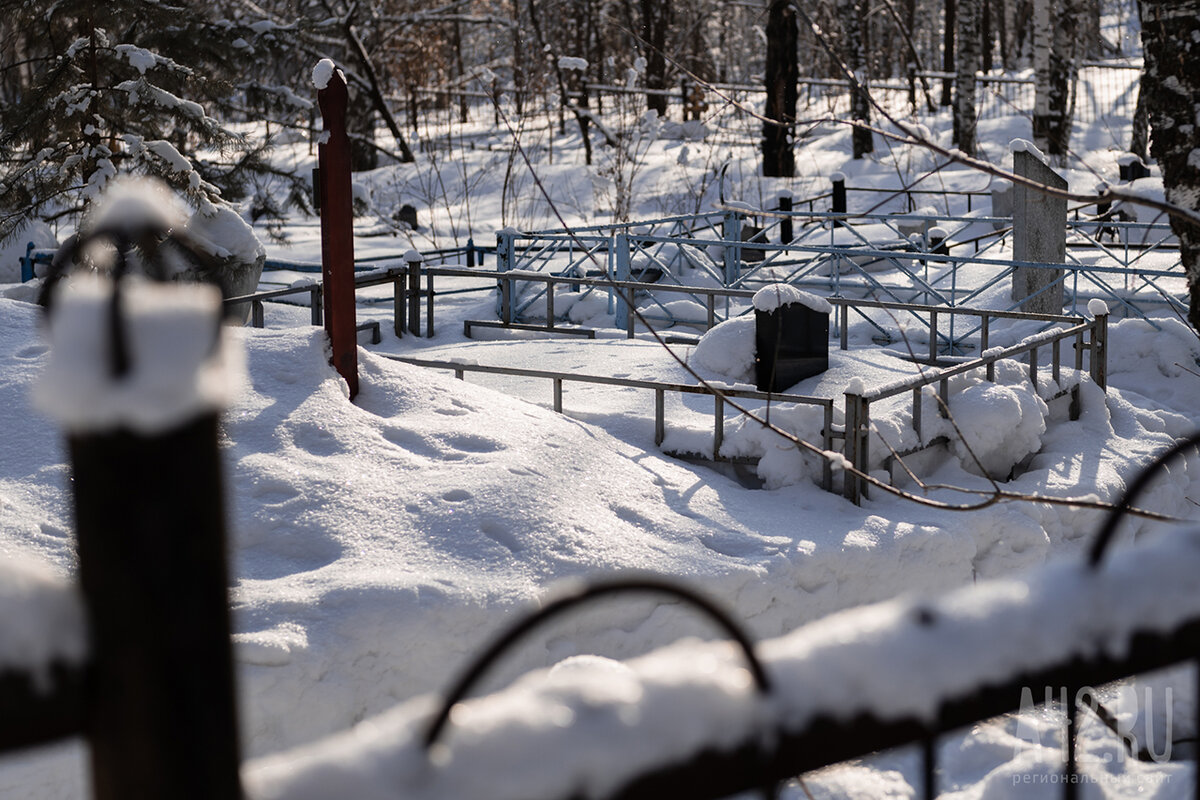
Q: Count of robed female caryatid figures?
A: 0